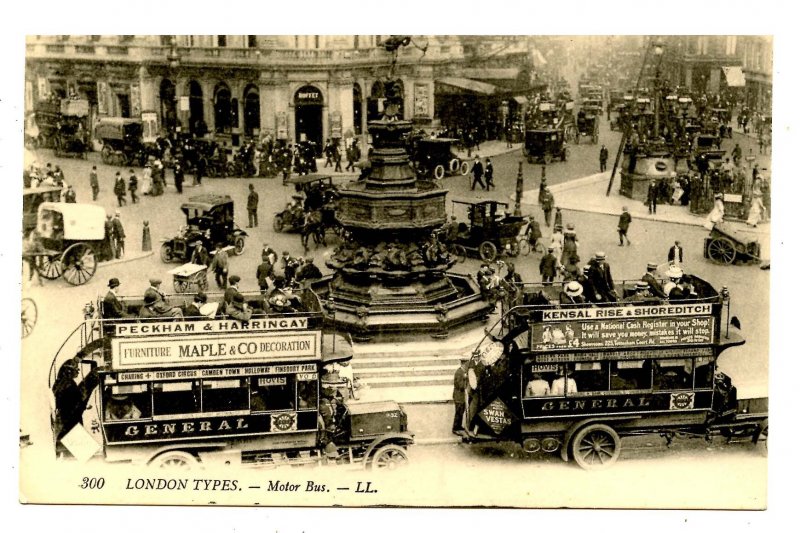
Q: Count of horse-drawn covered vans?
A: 2